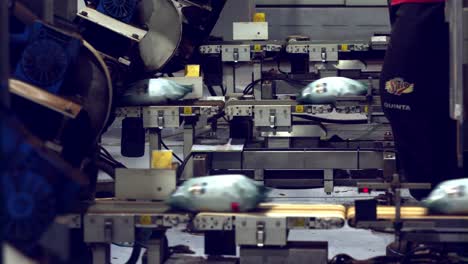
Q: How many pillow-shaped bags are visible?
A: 4